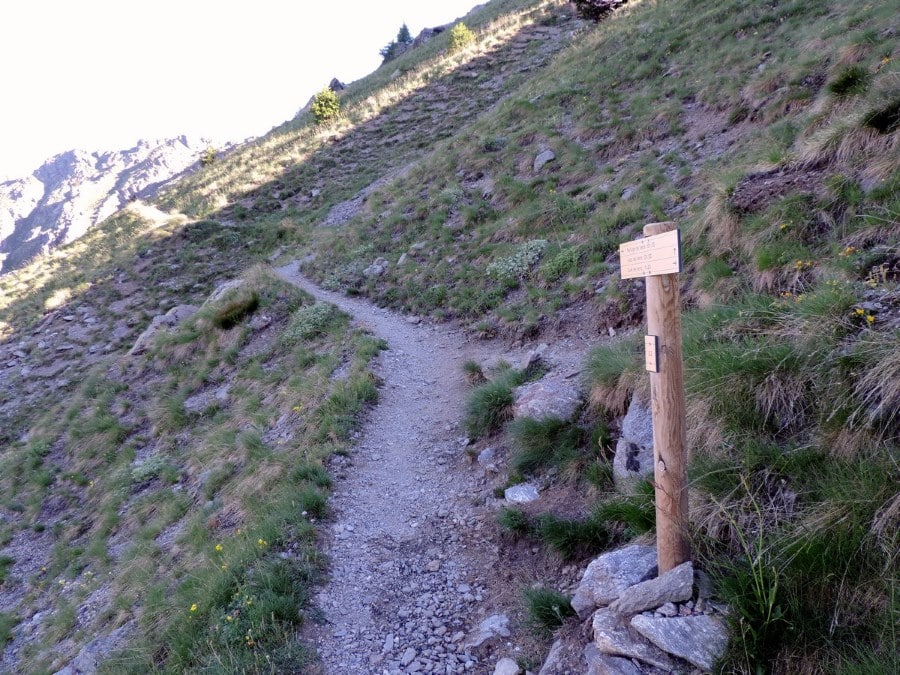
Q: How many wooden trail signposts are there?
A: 1